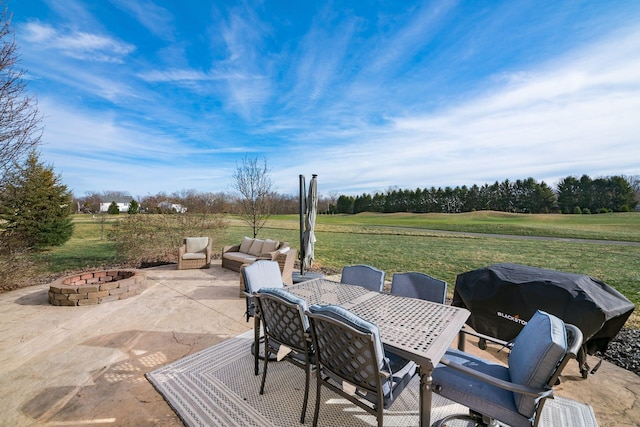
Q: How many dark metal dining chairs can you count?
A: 6